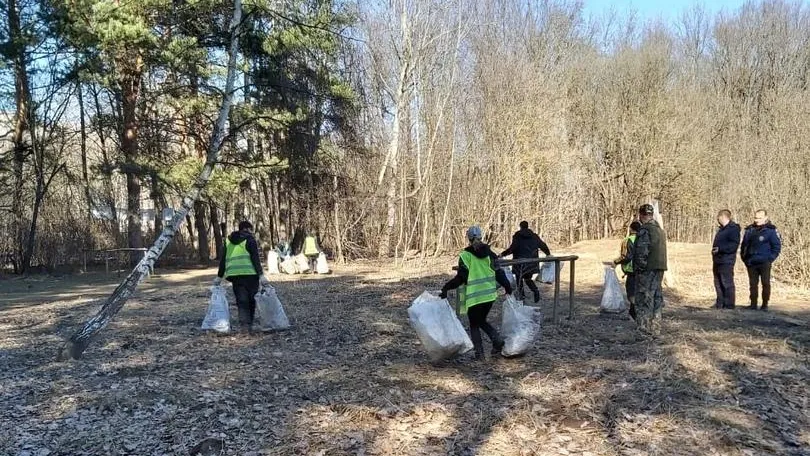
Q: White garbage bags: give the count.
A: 11